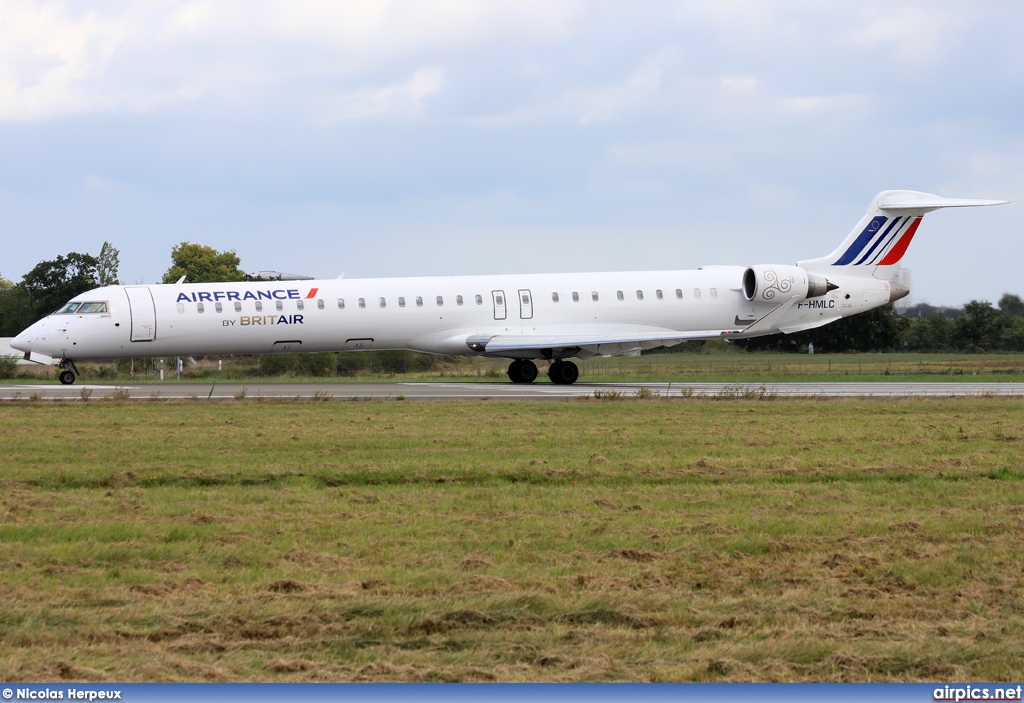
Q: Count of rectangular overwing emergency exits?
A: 2